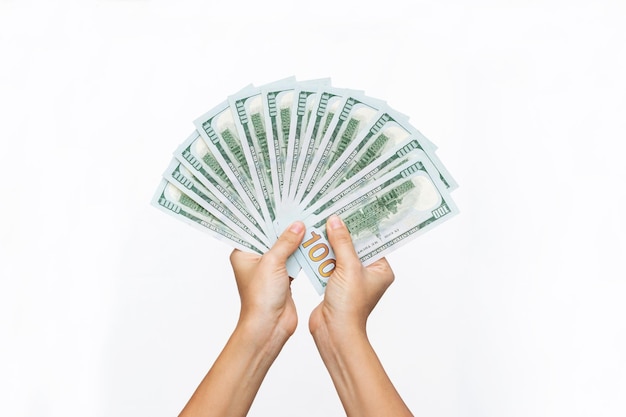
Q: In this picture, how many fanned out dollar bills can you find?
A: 12